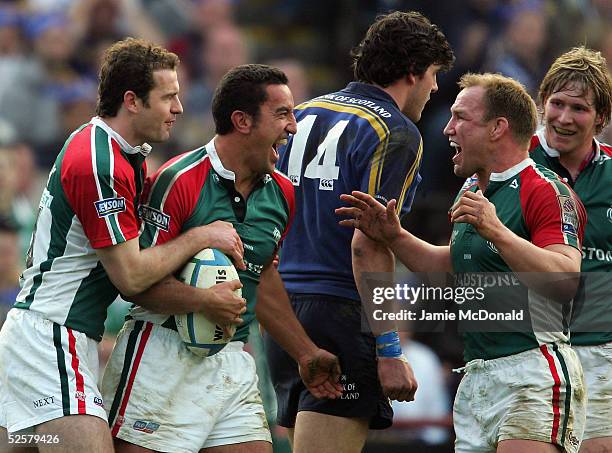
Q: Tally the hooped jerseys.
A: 0